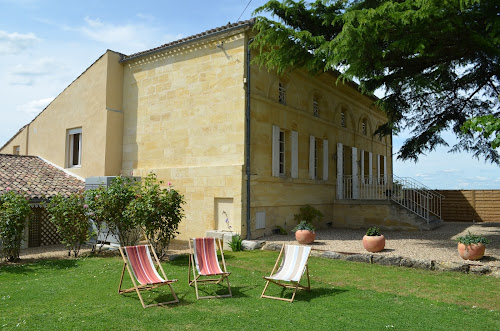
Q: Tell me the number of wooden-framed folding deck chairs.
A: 3